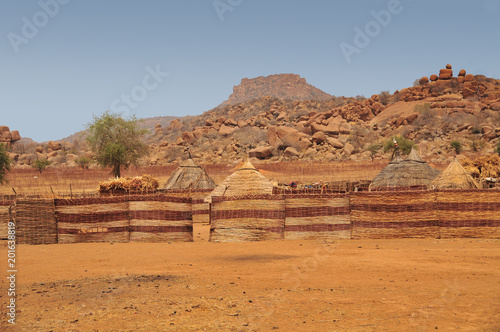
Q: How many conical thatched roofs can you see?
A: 5